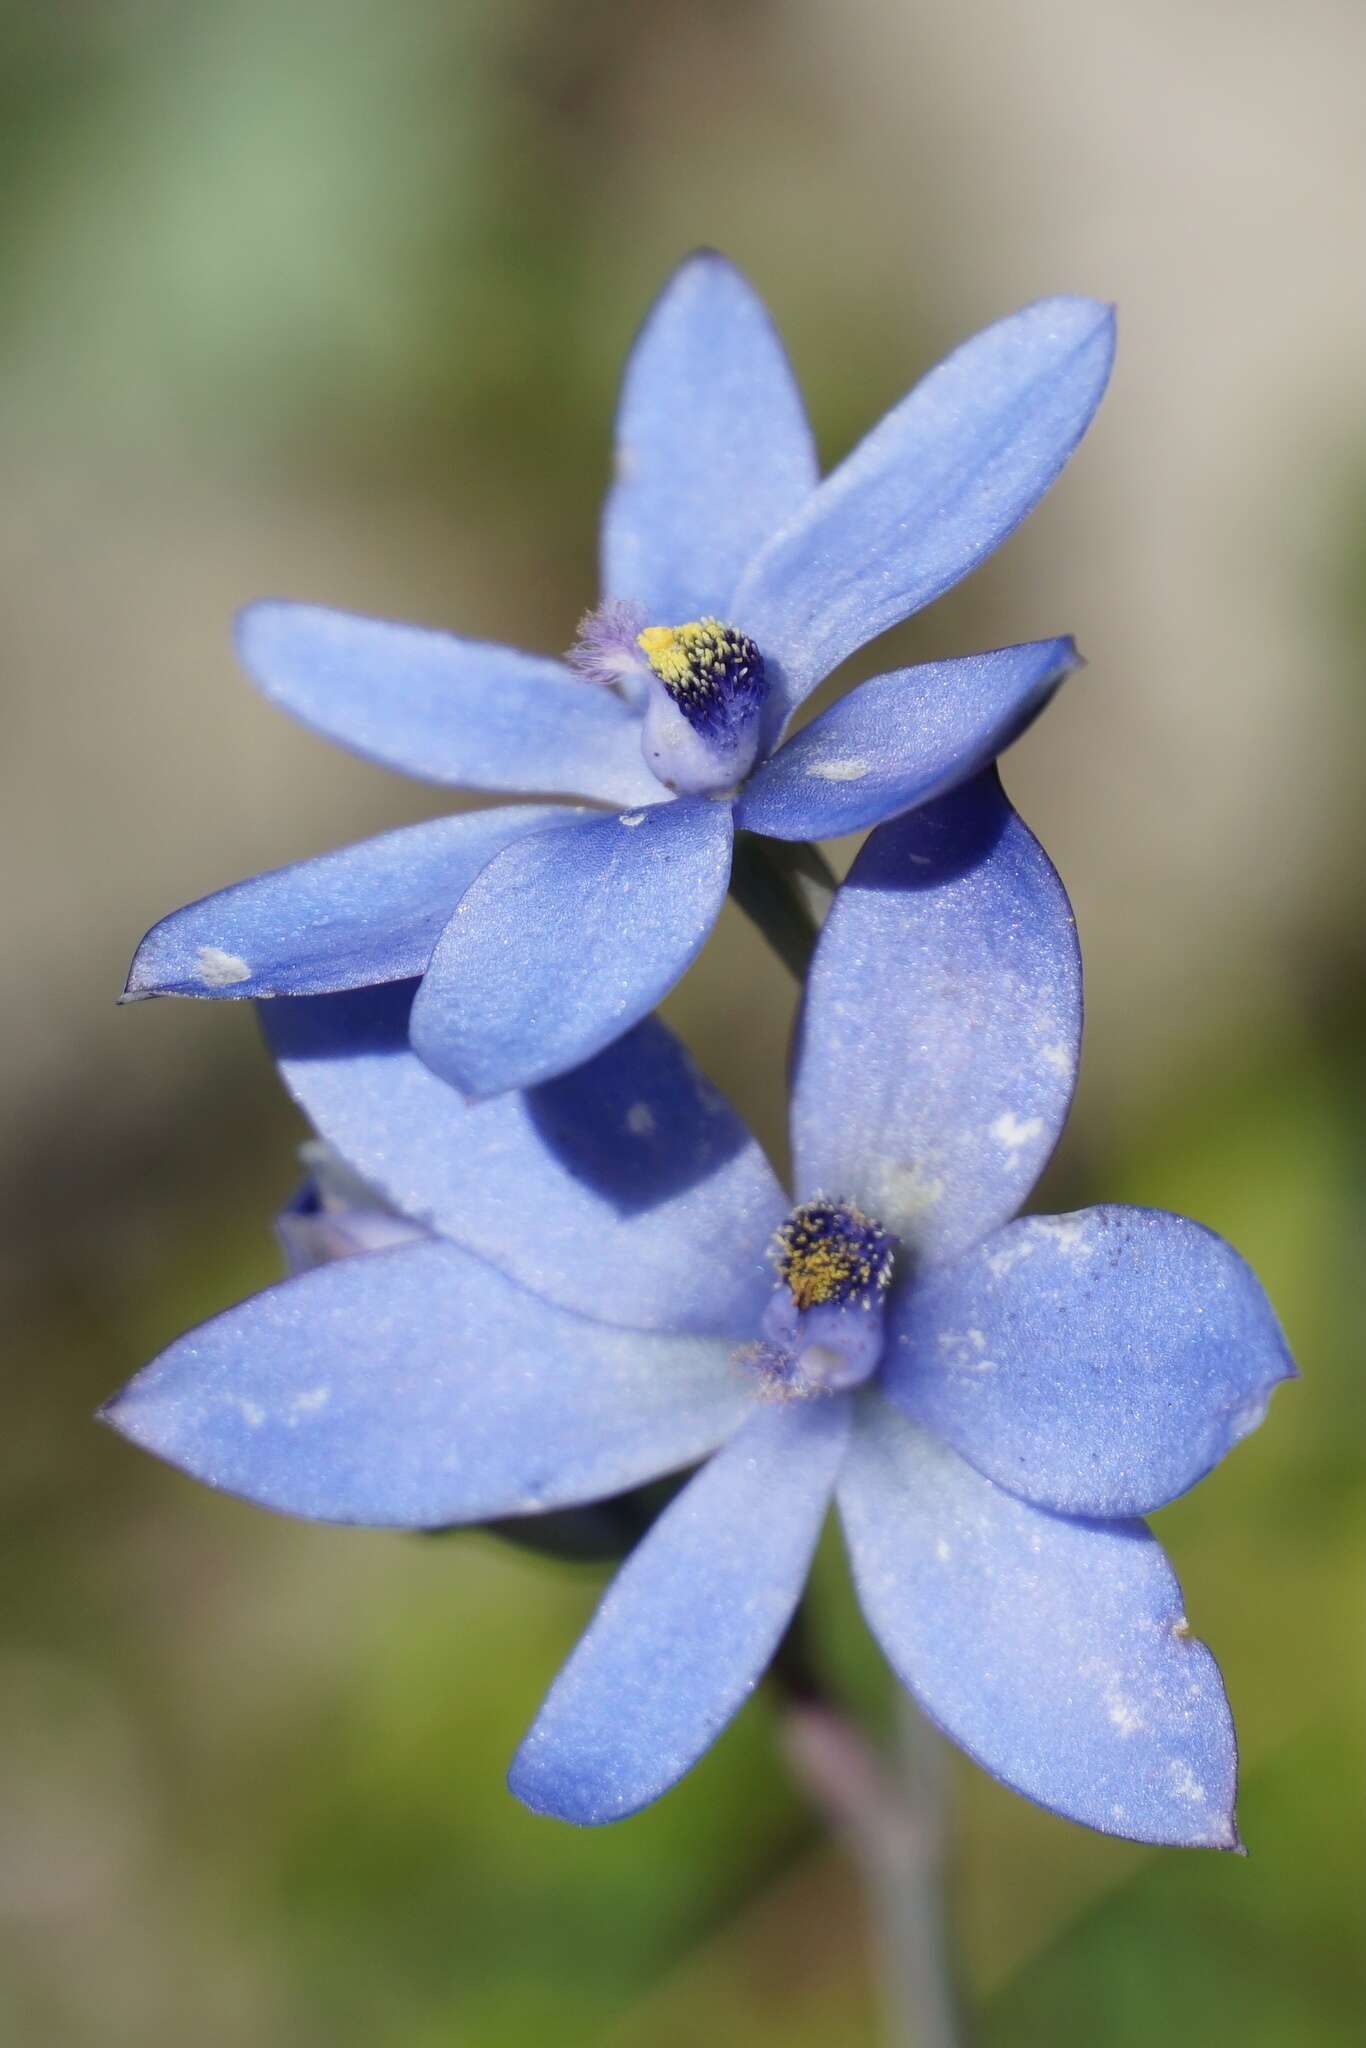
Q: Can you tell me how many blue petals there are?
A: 12